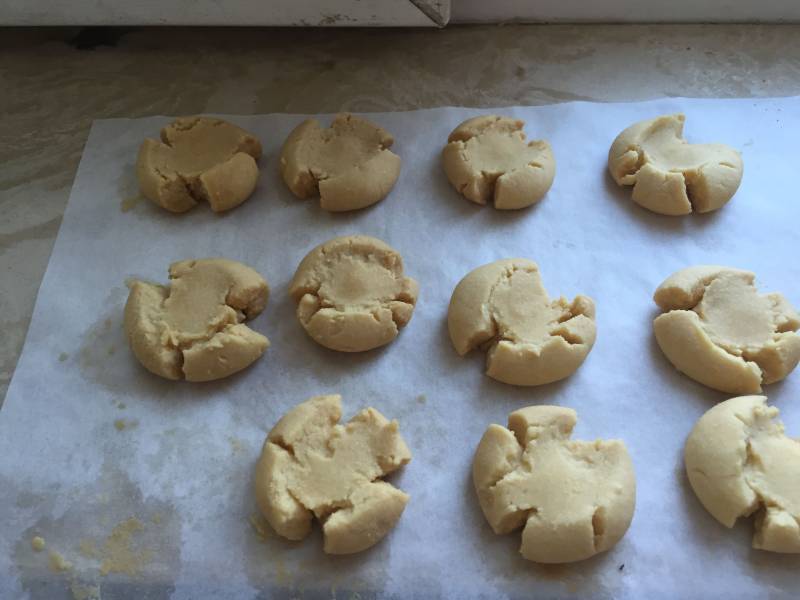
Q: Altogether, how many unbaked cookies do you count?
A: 11